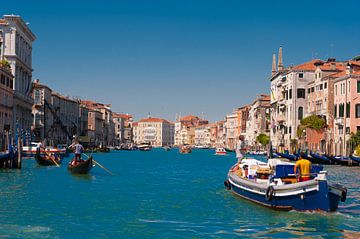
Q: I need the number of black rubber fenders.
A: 3